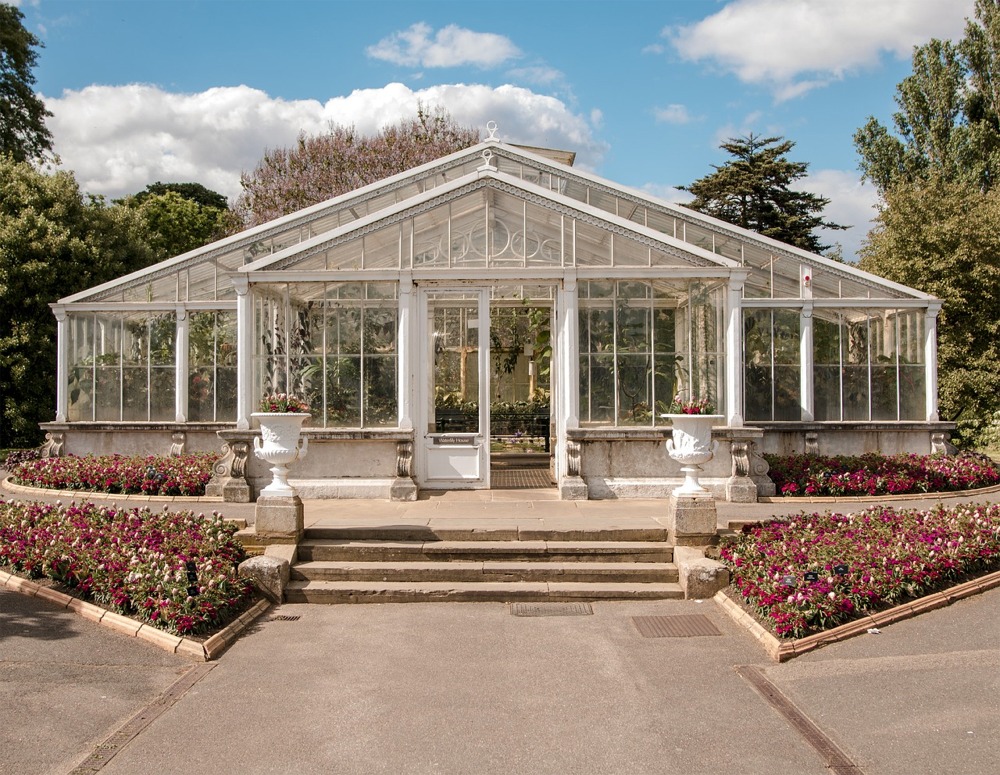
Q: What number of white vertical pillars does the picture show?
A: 8